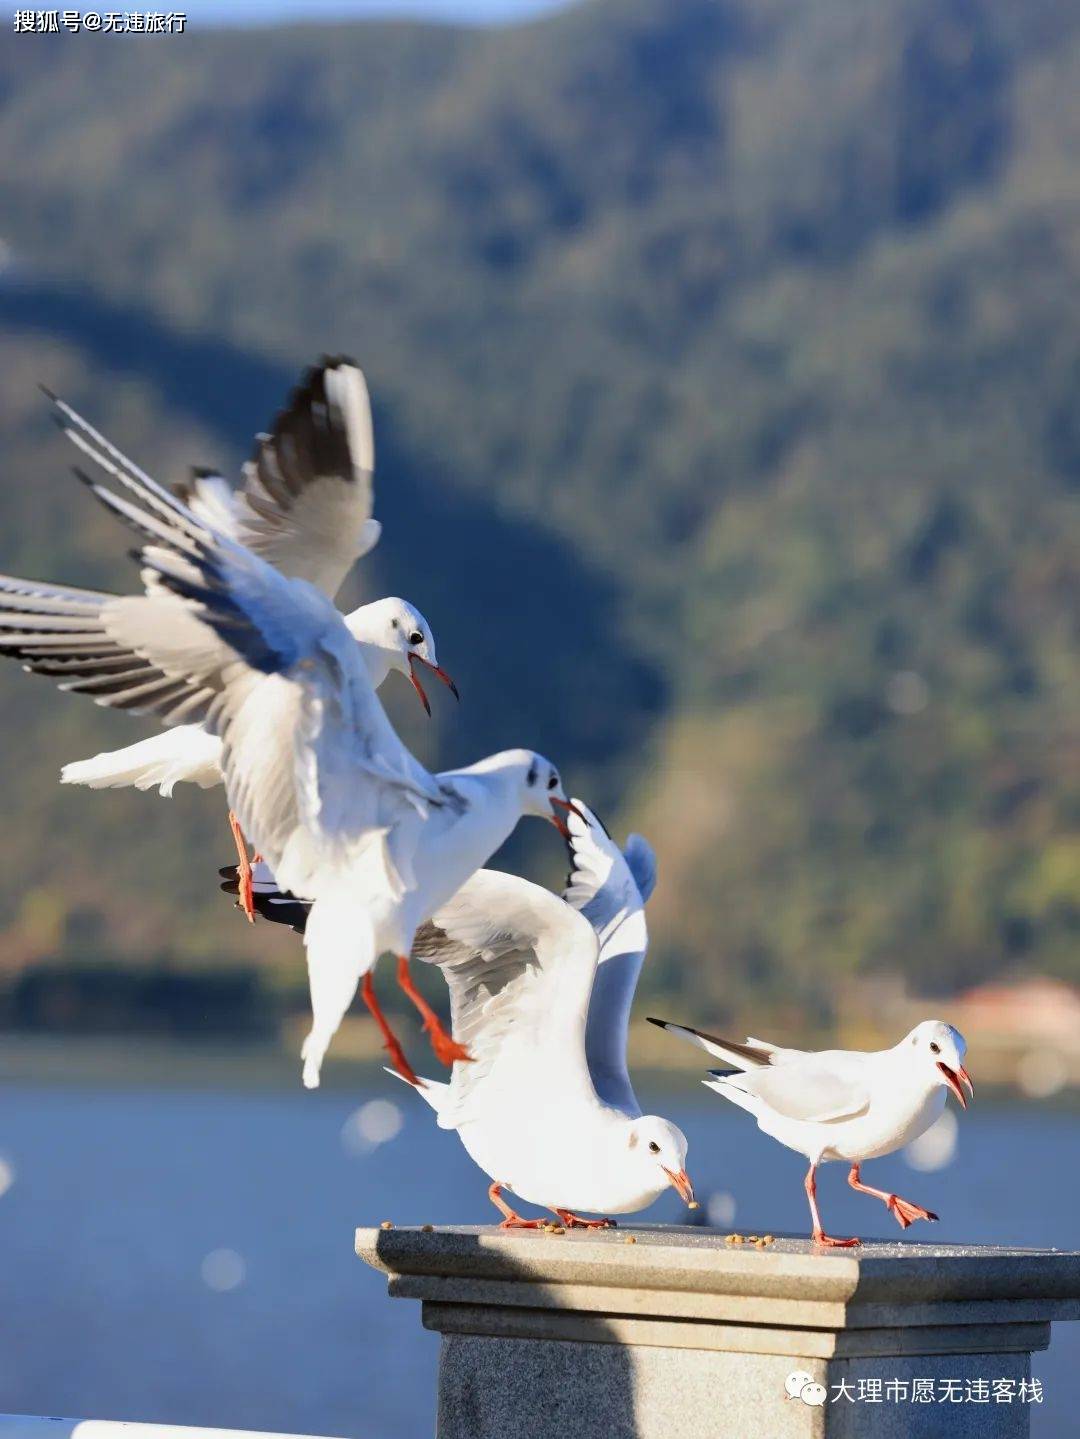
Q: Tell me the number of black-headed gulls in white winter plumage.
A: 4